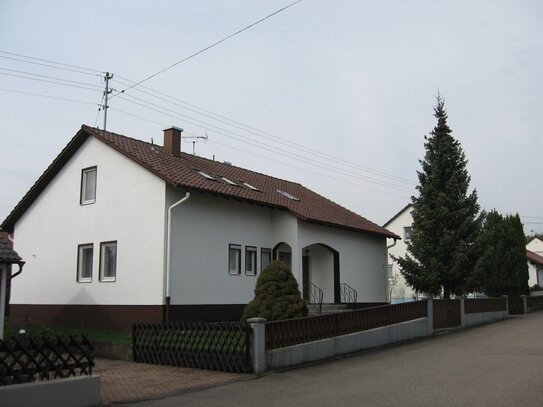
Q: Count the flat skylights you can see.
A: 4